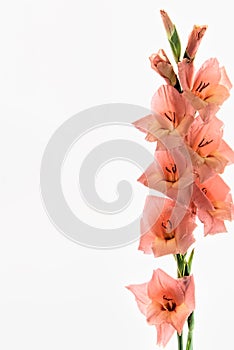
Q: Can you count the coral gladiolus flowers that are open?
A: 7